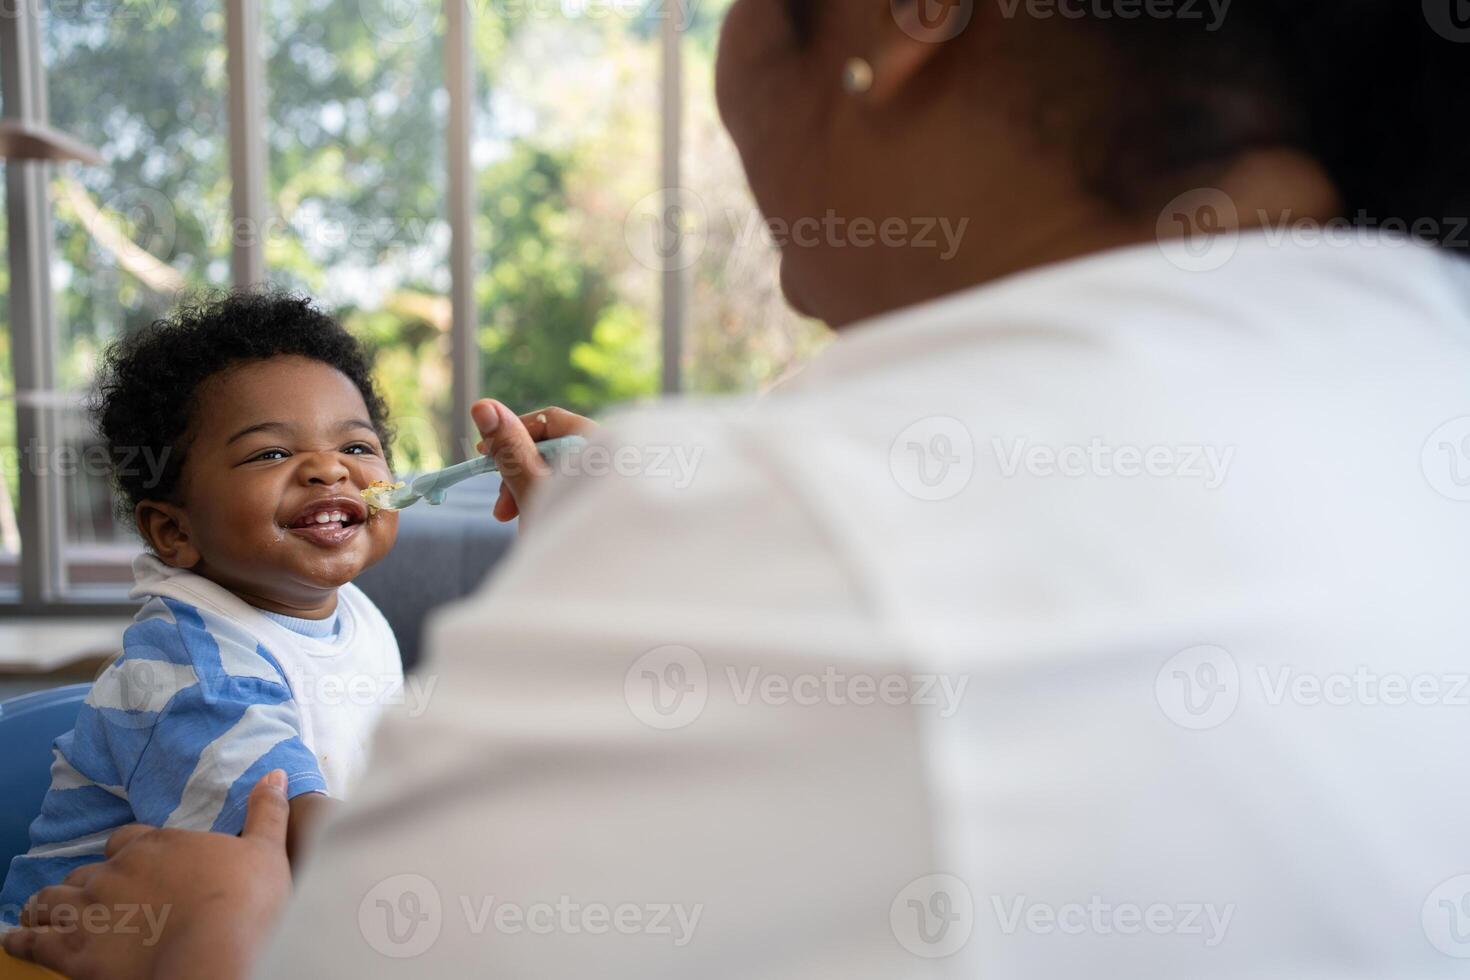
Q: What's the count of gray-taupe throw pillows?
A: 0